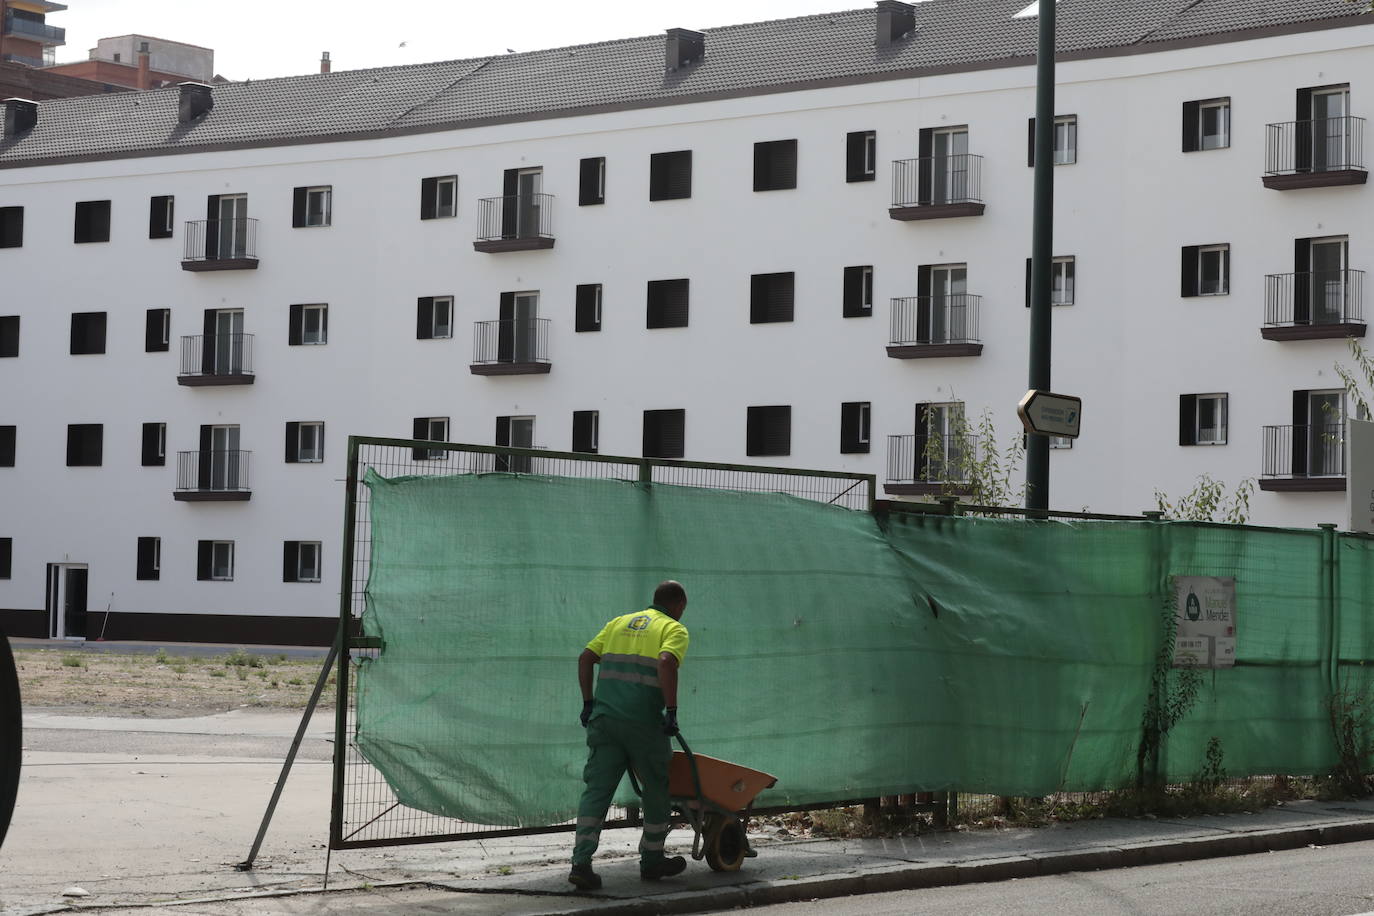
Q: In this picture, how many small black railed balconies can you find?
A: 12